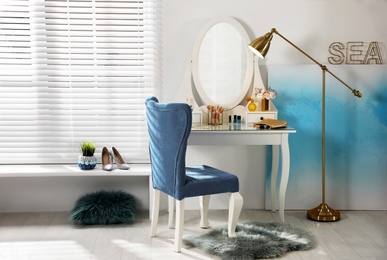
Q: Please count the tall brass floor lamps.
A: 1